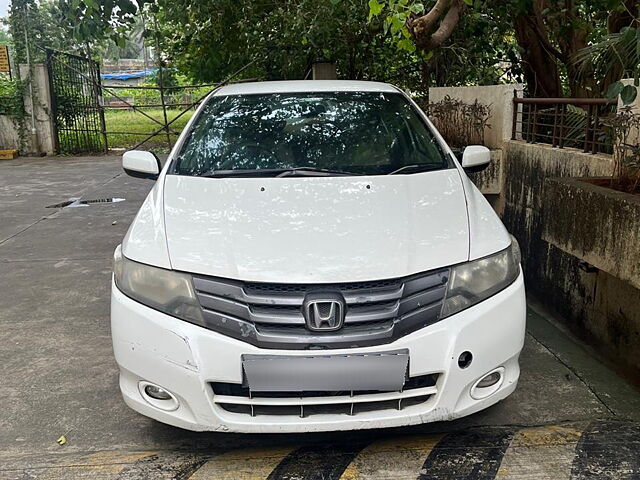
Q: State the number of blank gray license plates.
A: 1